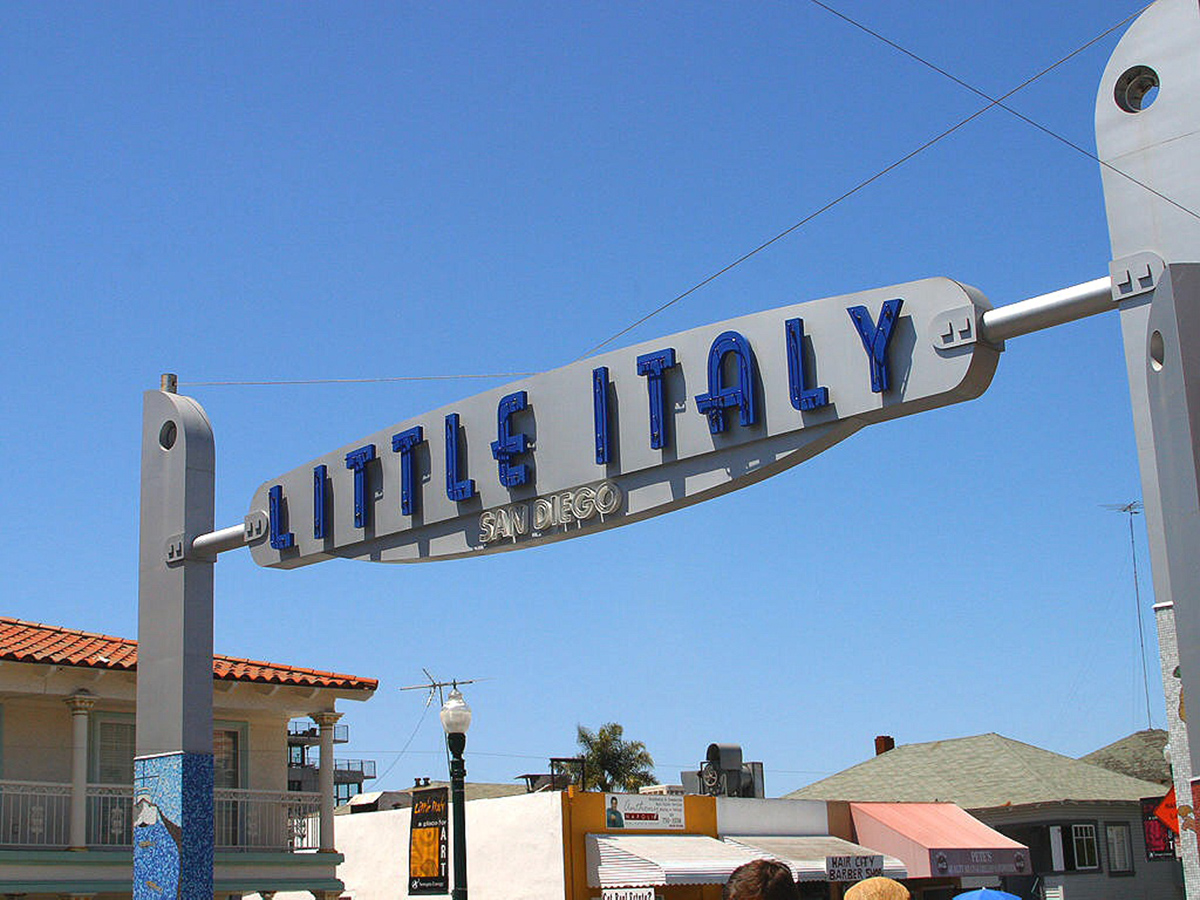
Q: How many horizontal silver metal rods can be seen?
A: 2